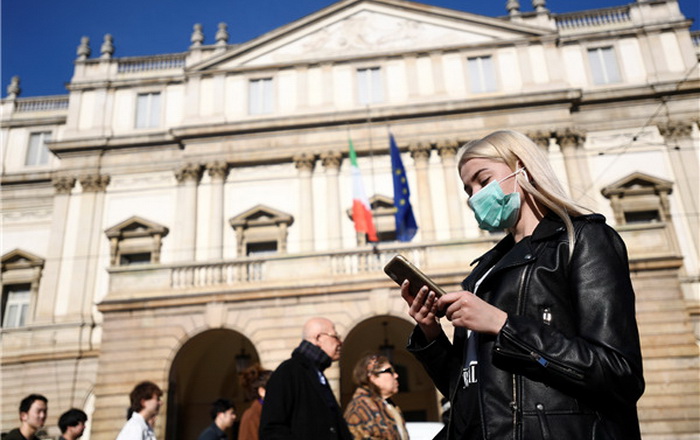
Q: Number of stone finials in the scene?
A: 7